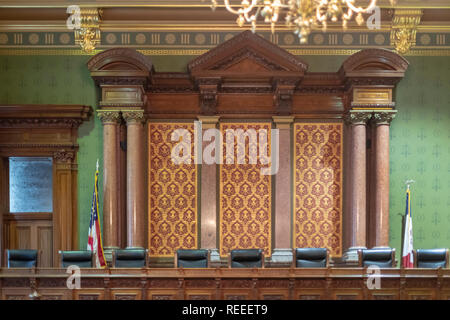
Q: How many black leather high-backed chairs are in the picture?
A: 8